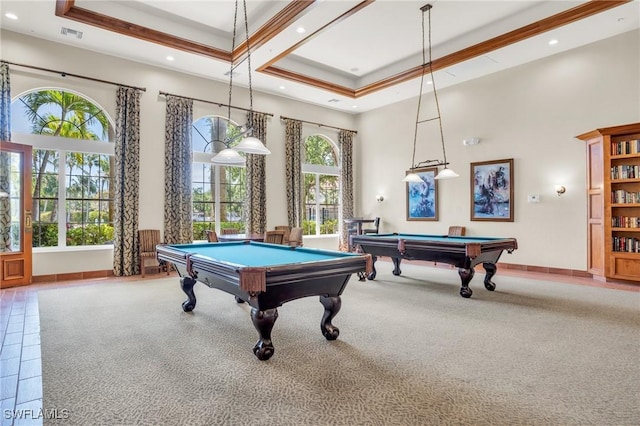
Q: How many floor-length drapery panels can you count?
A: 6